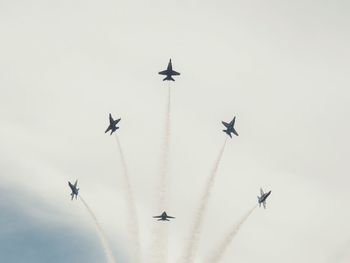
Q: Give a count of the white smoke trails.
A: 5